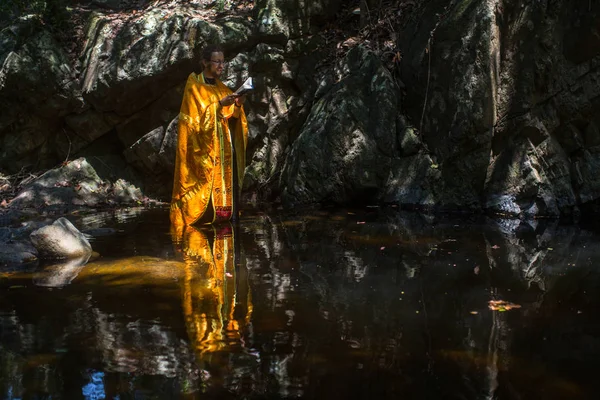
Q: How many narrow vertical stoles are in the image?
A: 1